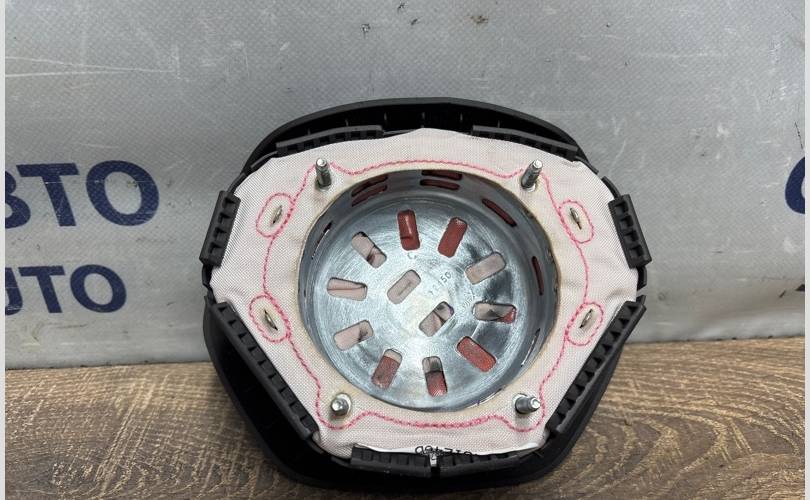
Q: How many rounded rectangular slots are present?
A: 12